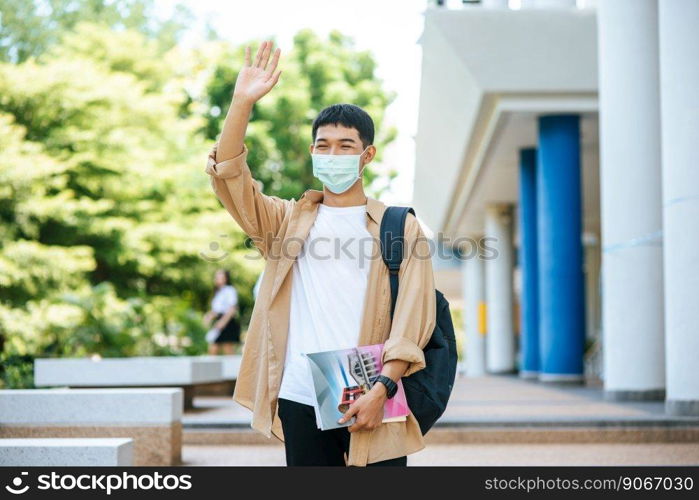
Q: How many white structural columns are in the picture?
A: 4